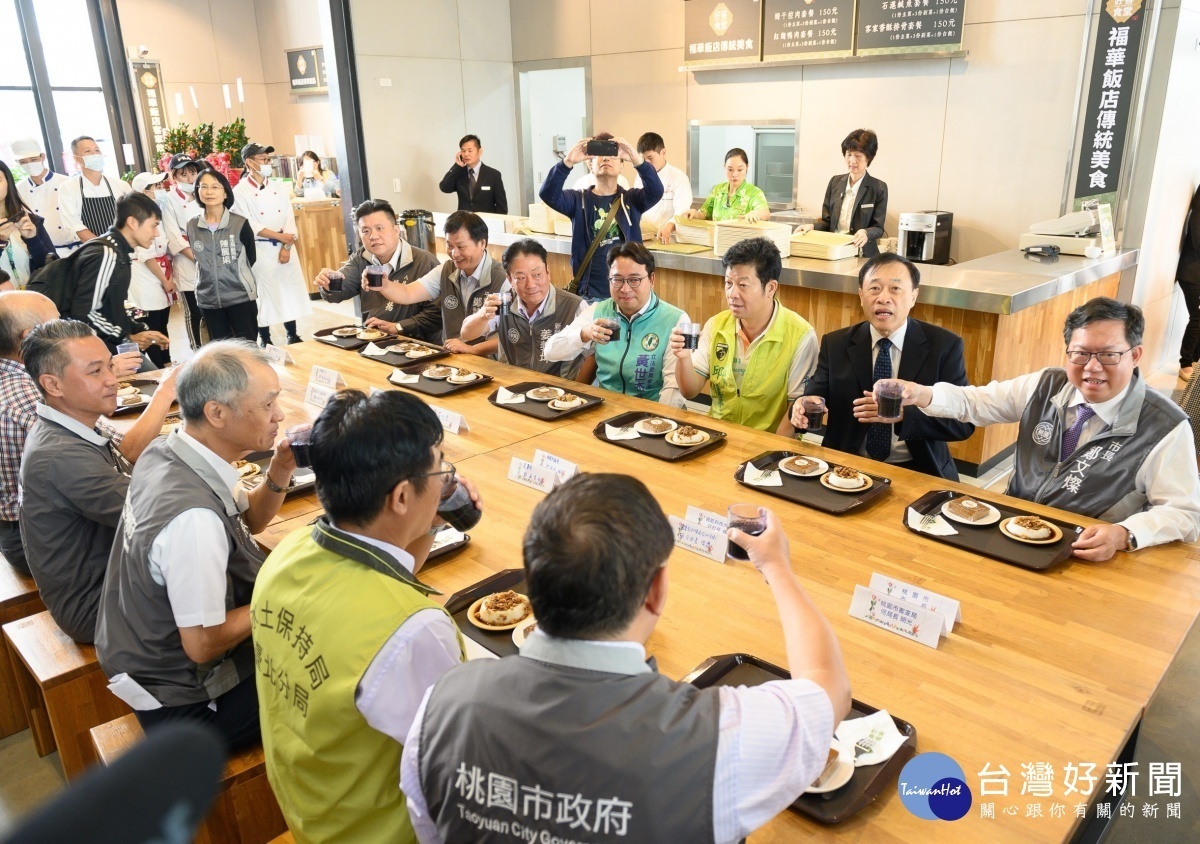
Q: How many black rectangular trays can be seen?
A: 13